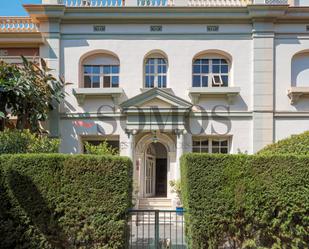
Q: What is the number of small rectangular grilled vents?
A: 3